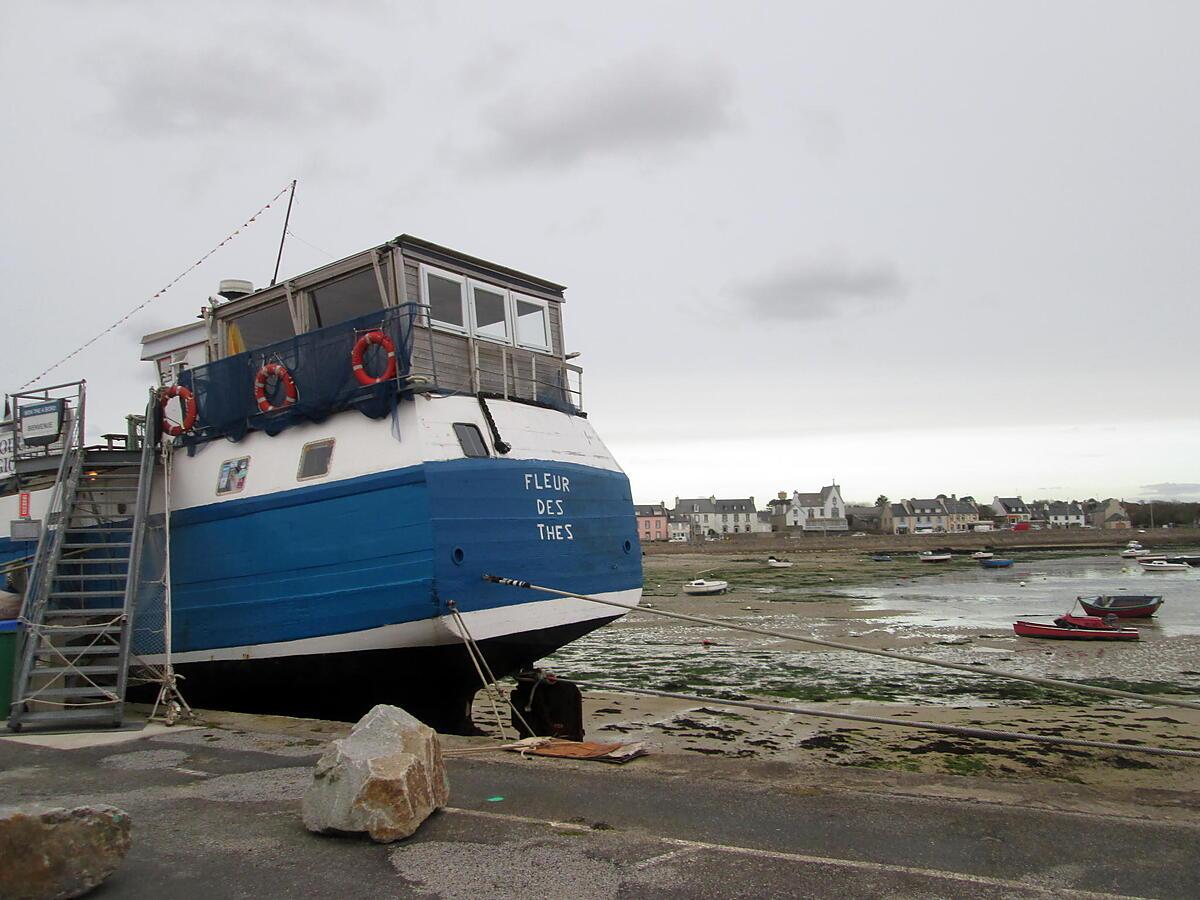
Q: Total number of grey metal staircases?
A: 1